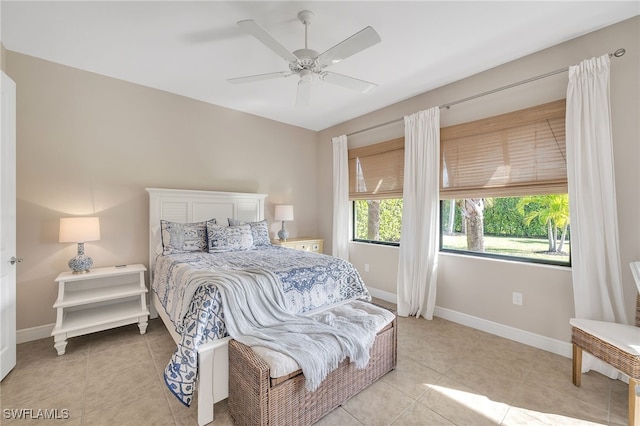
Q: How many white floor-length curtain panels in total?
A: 3